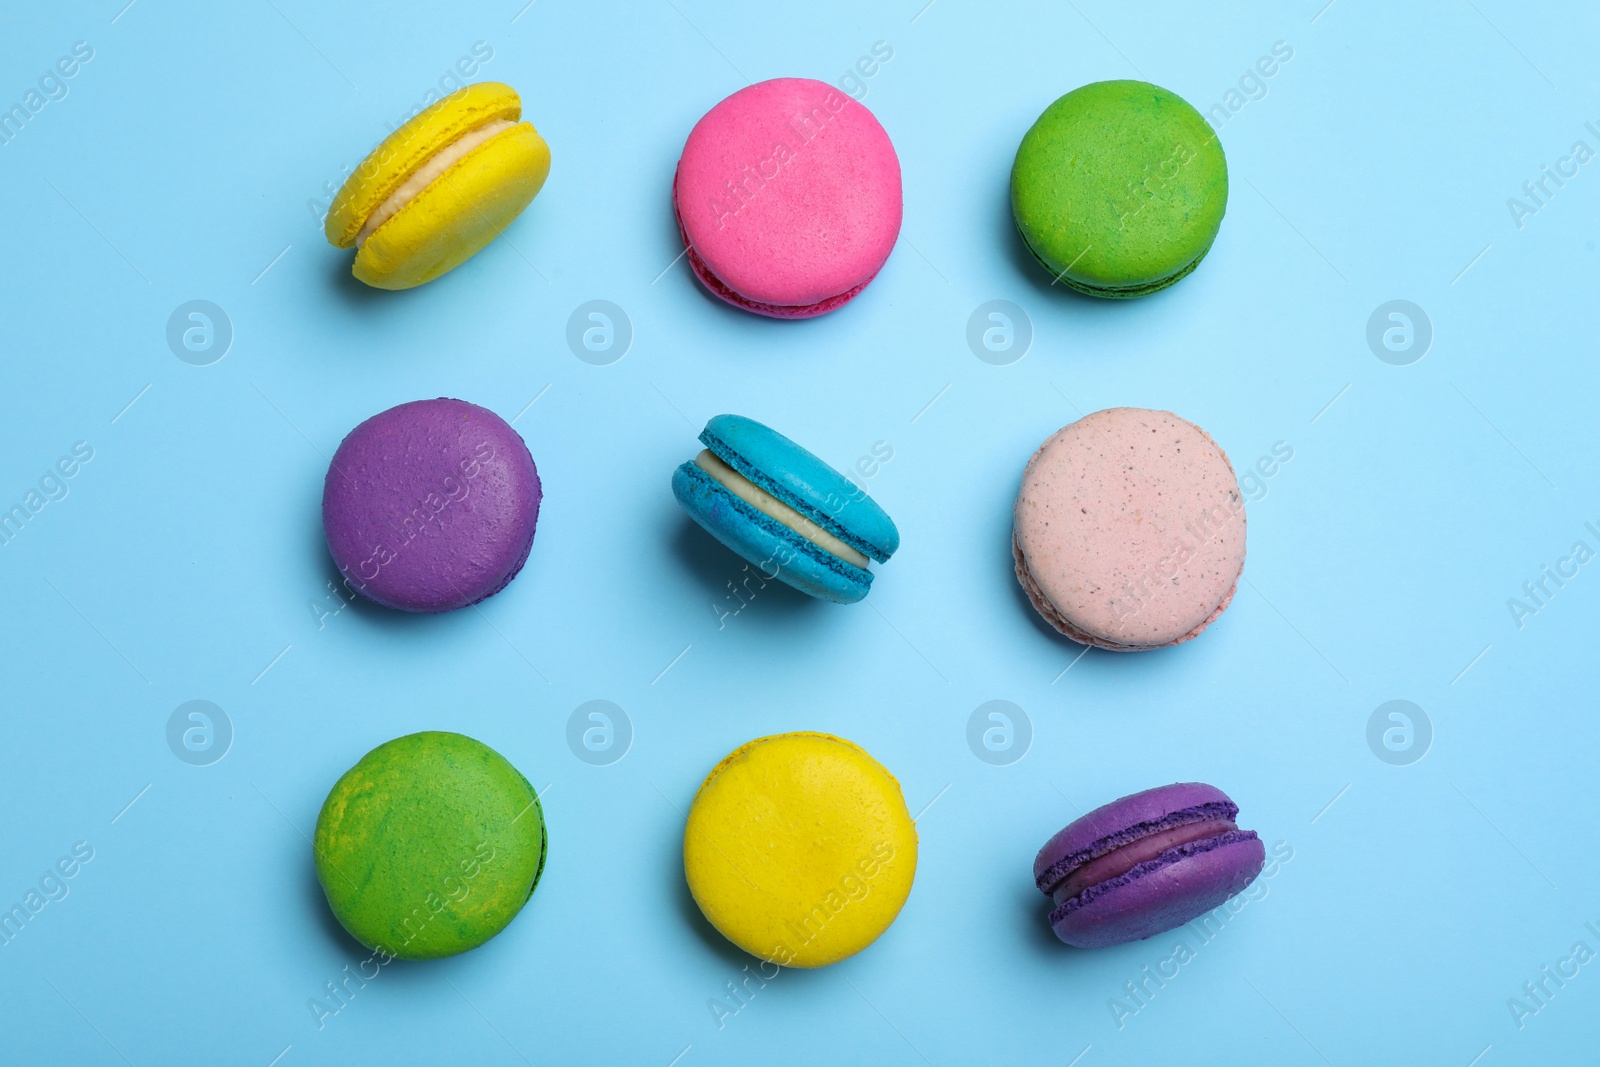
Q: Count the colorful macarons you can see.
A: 9